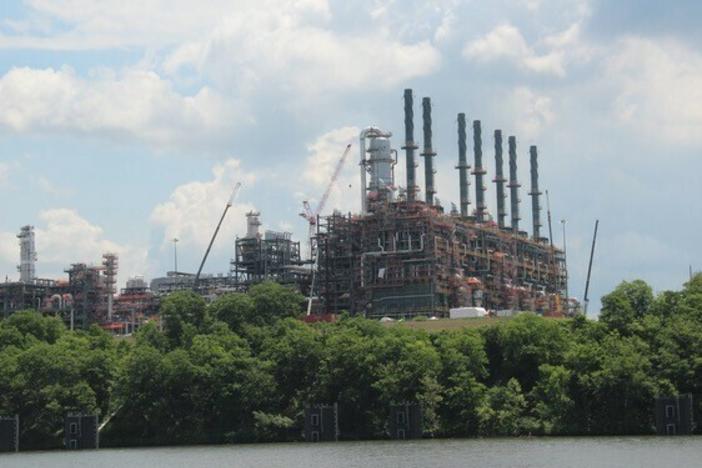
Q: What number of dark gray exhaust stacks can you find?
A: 7